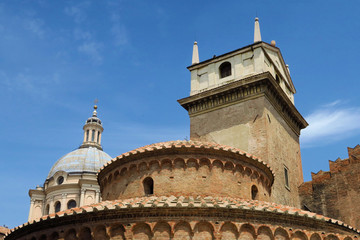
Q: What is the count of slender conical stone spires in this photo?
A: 2